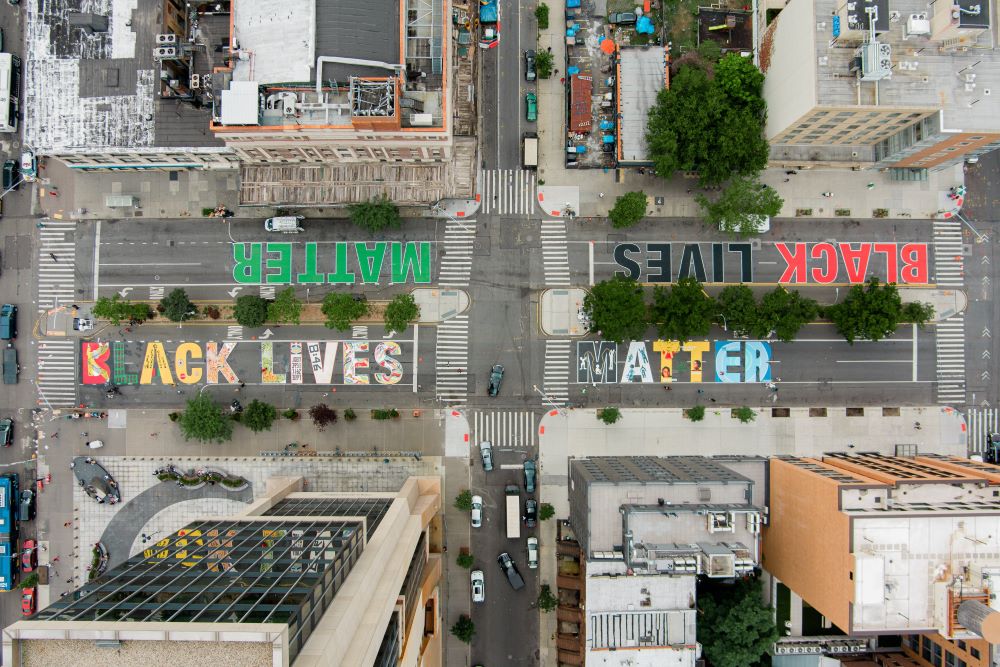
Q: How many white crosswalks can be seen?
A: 11